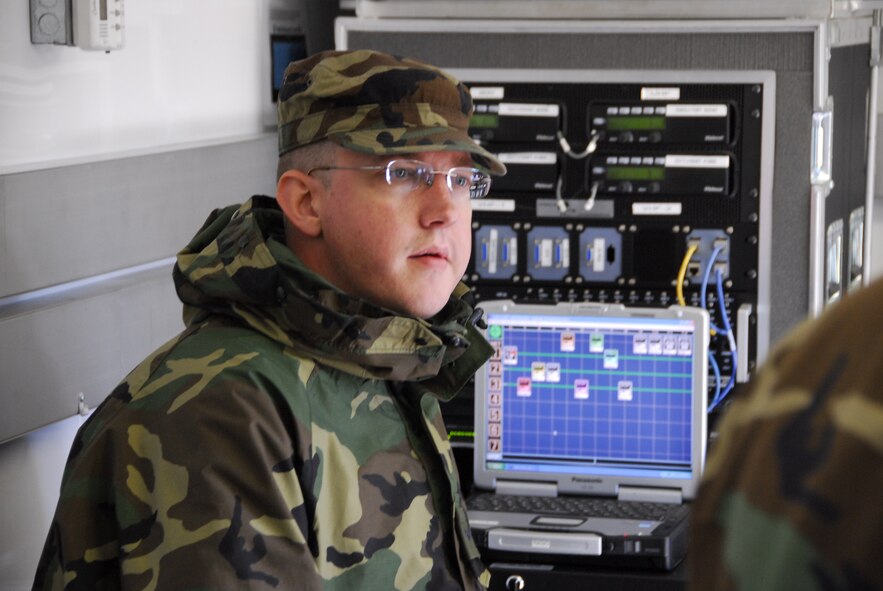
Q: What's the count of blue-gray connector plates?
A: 4